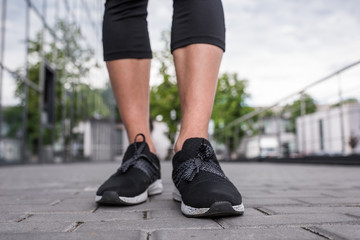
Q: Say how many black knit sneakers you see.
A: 2